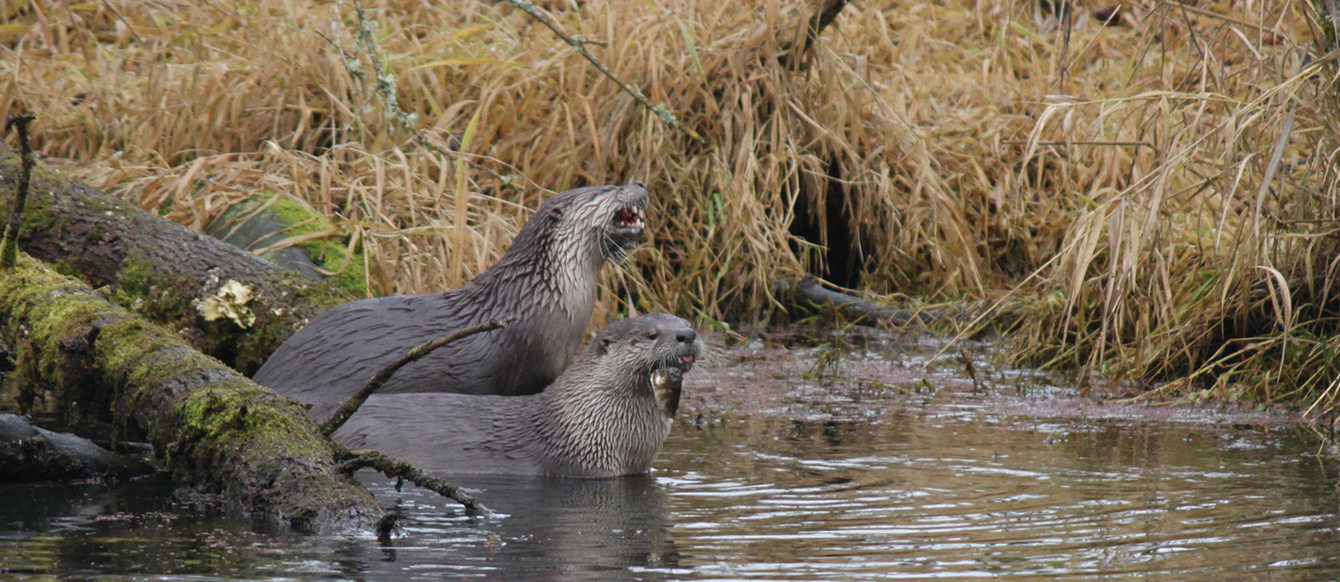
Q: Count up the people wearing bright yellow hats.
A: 0